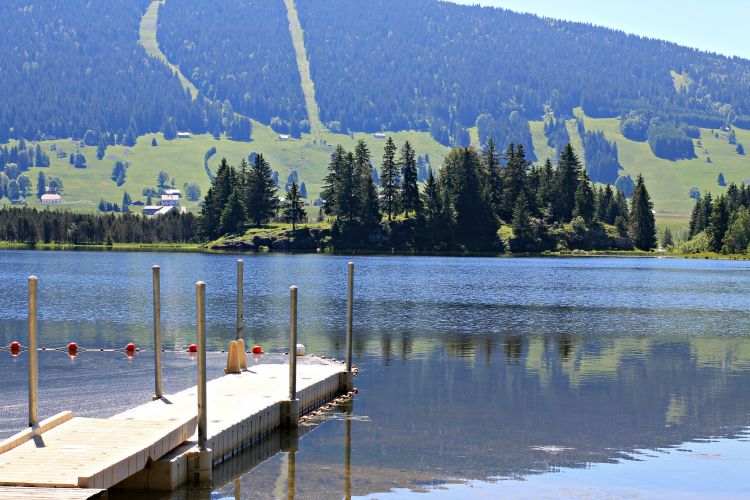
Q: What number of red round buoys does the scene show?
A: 5